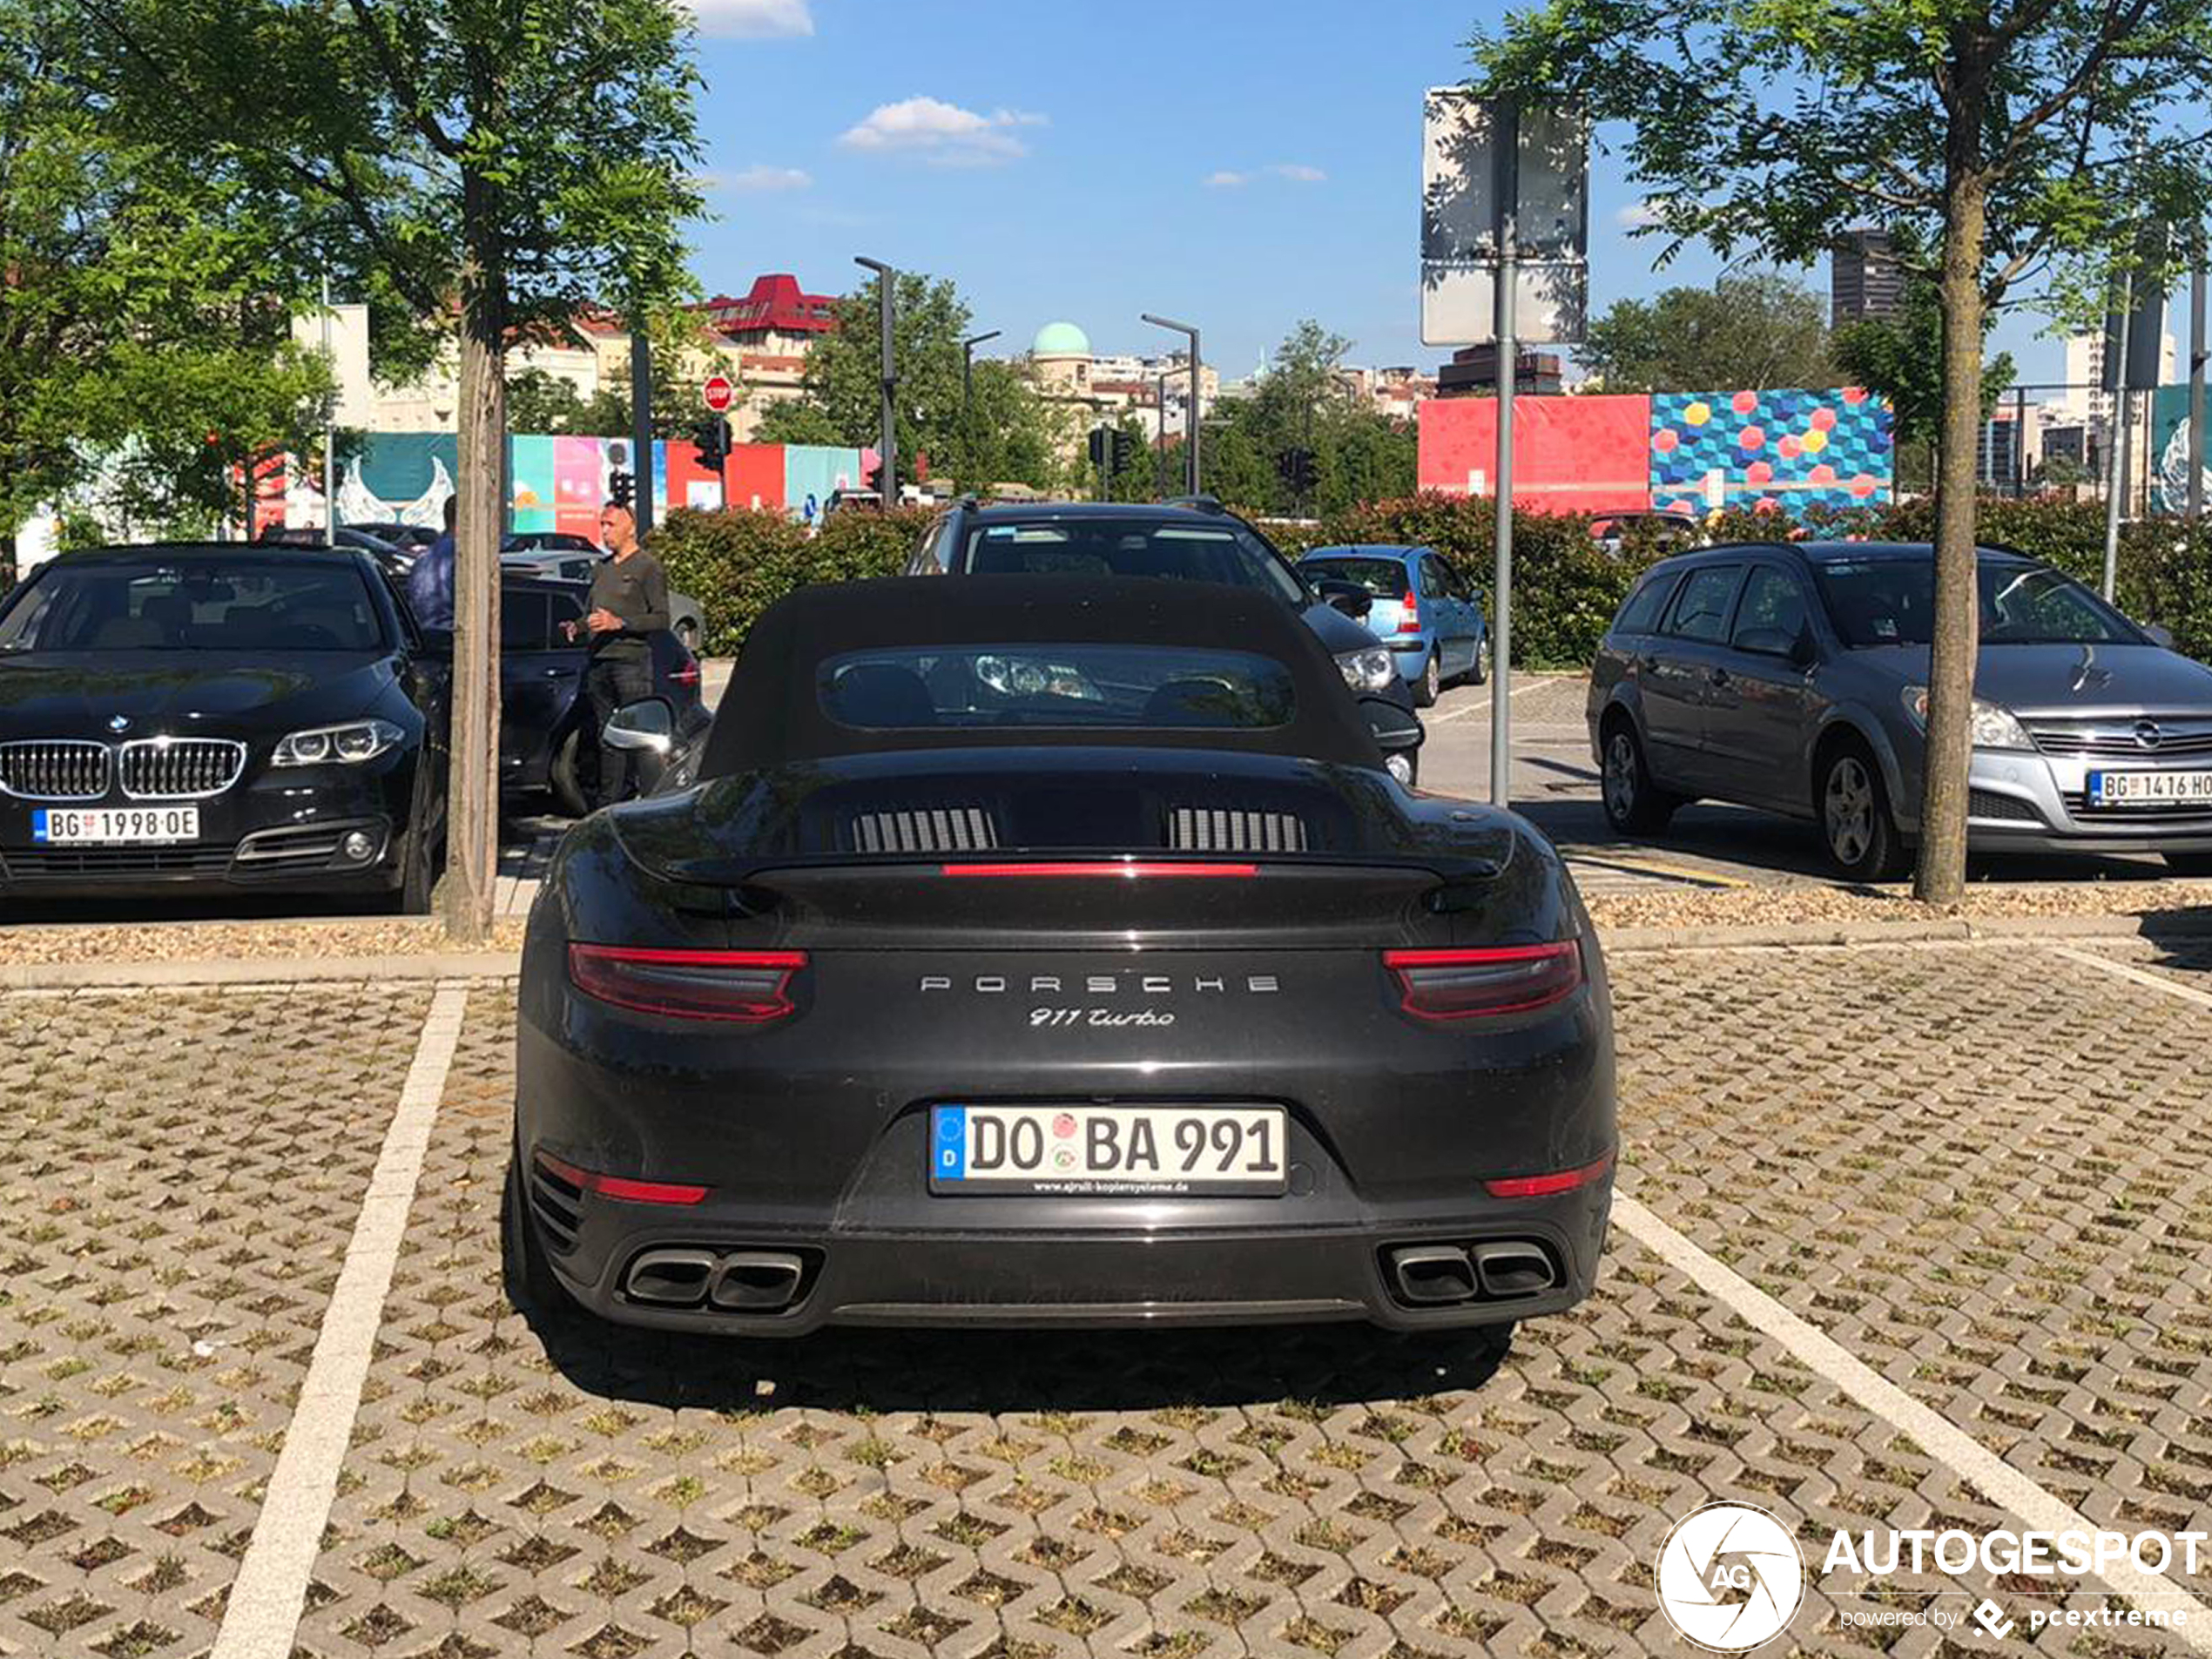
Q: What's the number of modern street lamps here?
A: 4